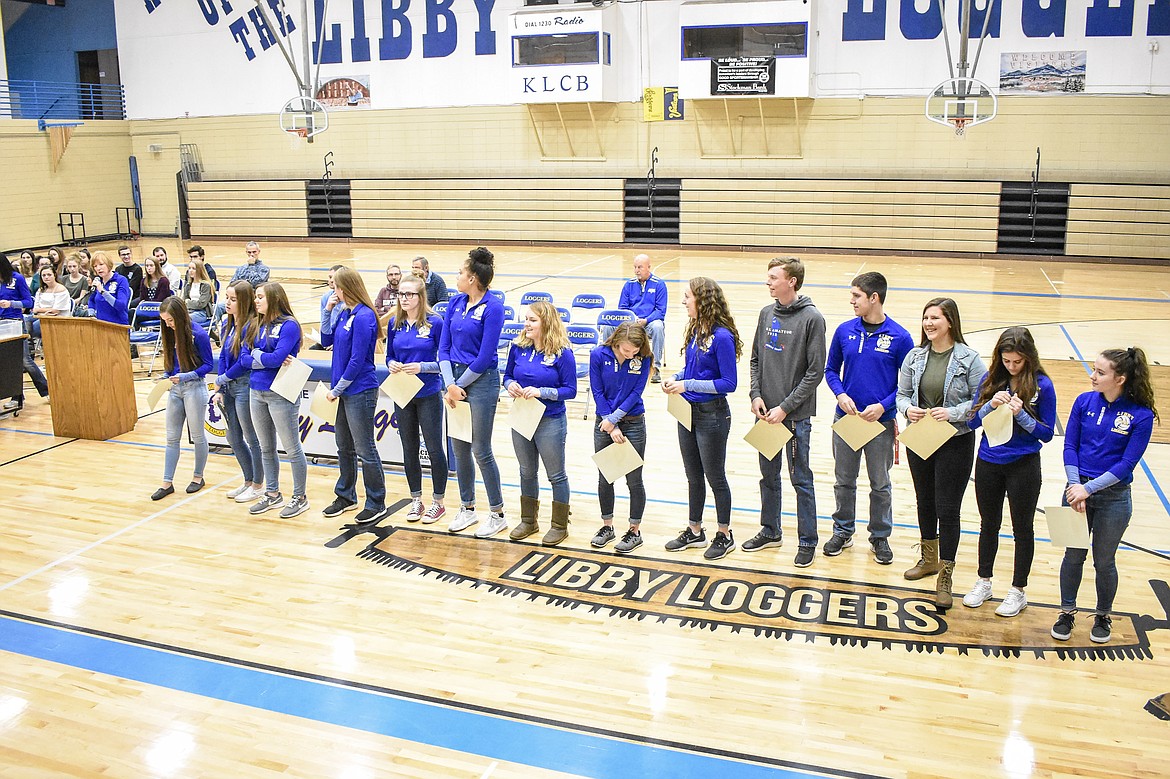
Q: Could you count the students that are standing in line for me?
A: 14